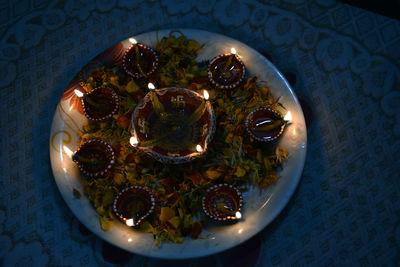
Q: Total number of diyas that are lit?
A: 8